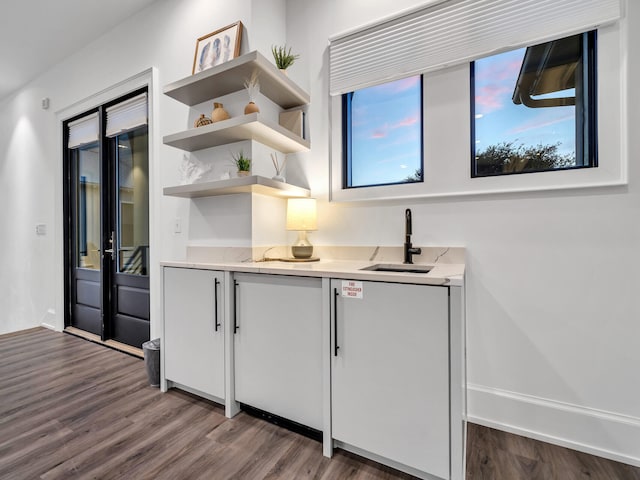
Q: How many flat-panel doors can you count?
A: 3